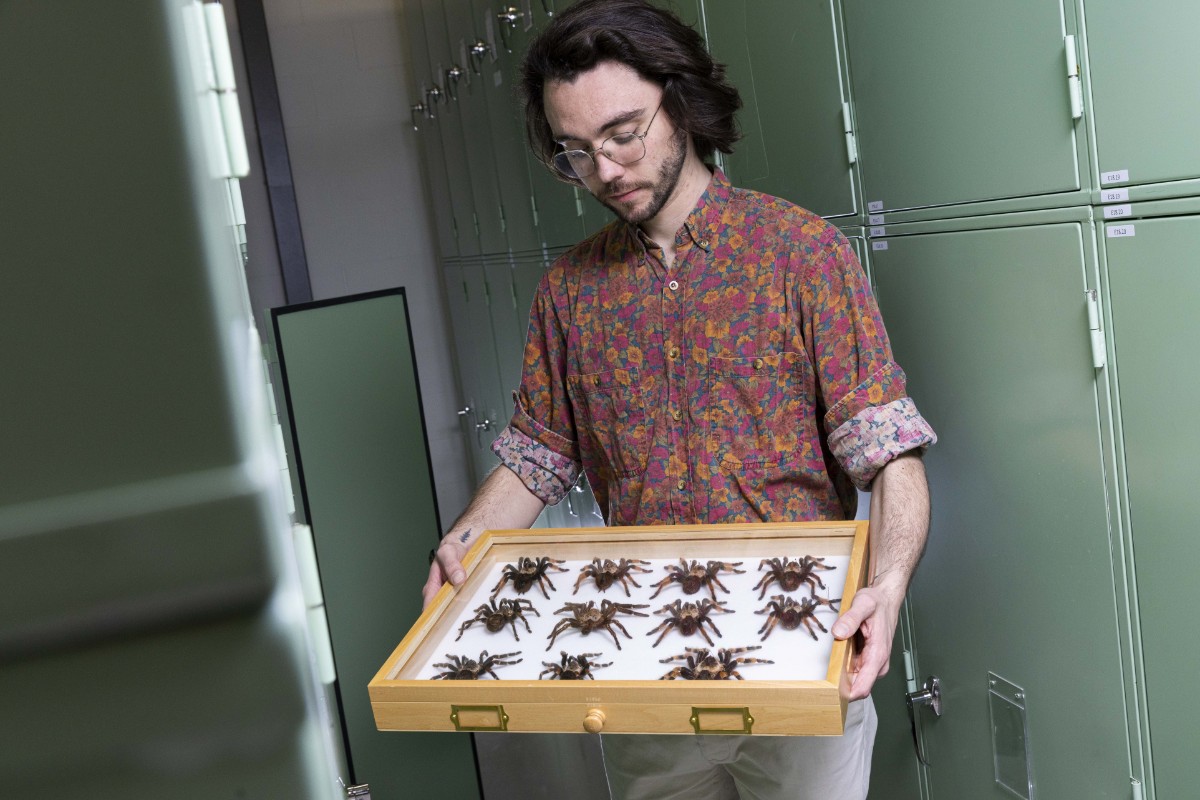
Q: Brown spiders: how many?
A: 11